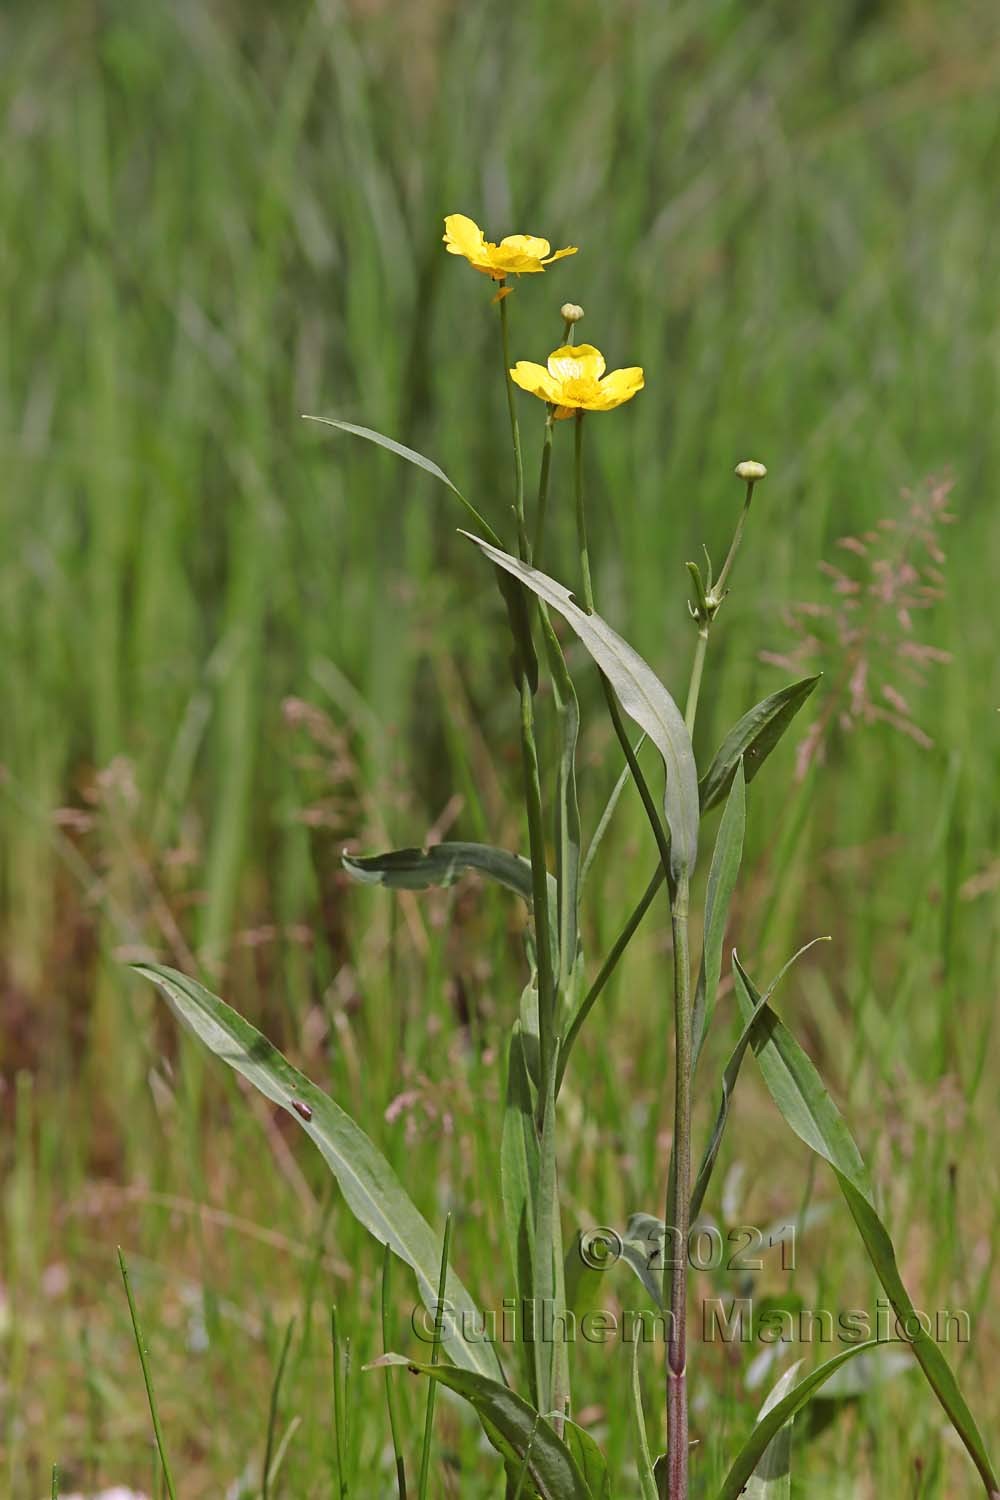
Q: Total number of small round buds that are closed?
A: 2